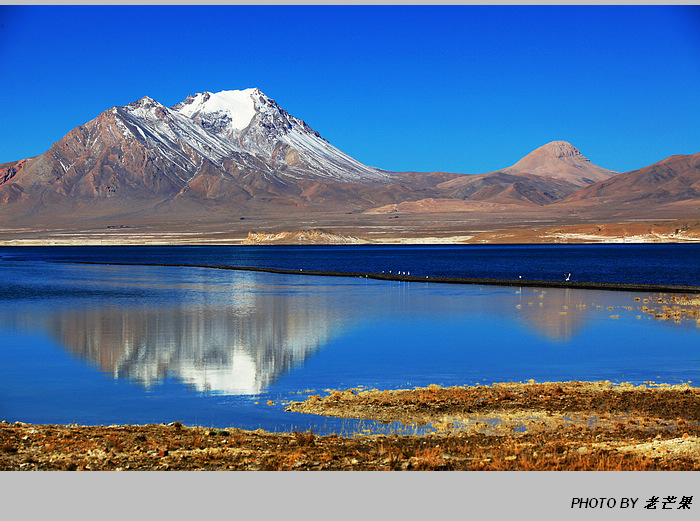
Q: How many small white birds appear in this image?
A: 10